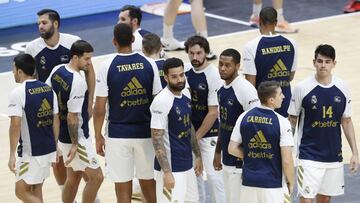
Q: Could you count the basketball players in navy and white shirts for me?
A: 12